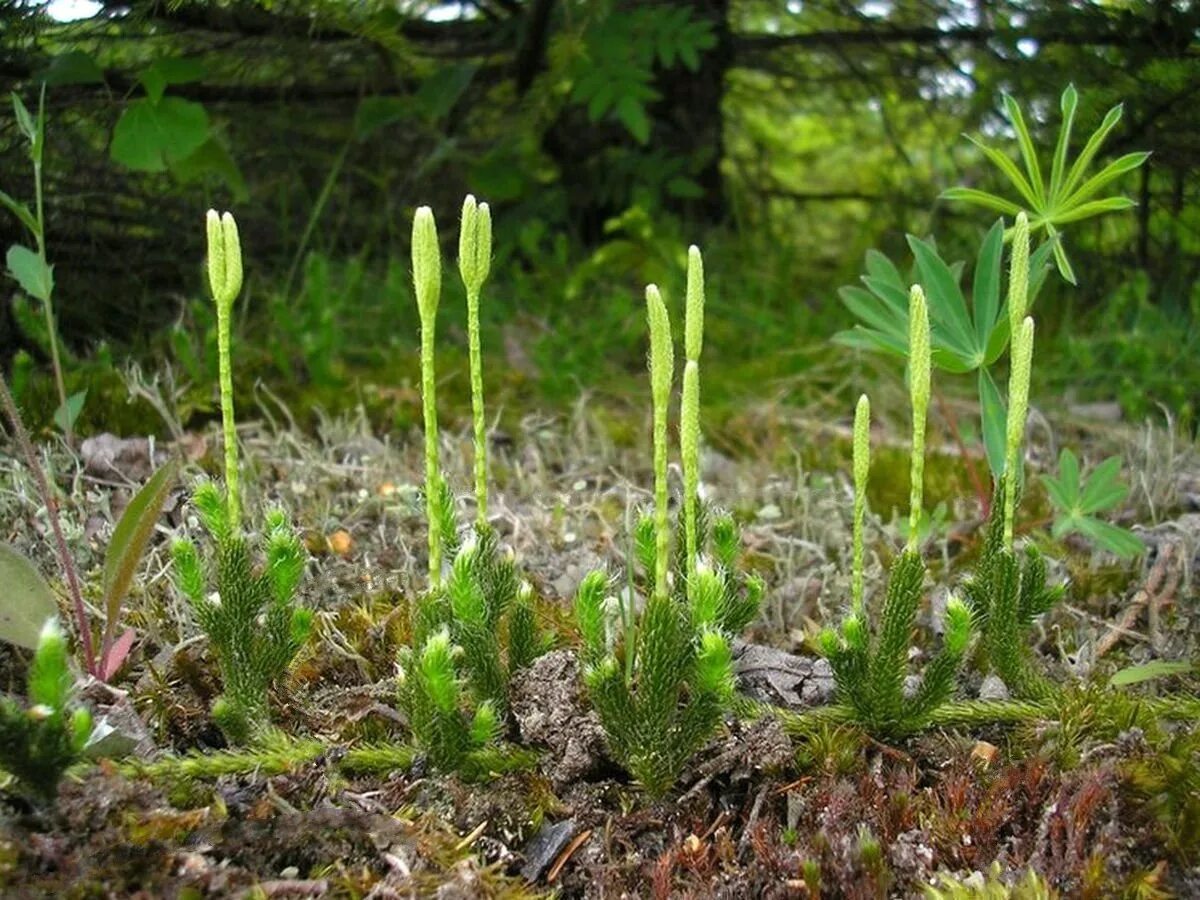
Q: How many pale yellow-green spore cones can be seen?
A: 12